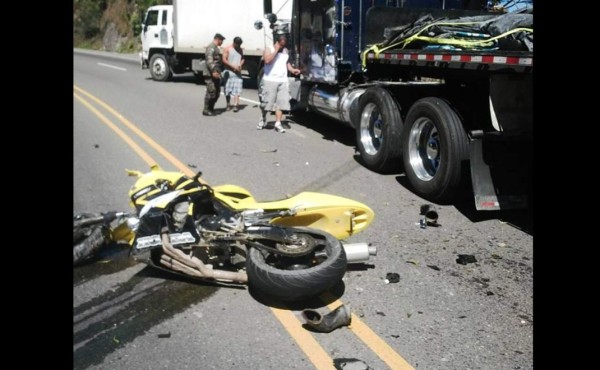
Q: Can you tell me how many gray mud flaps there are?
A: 1